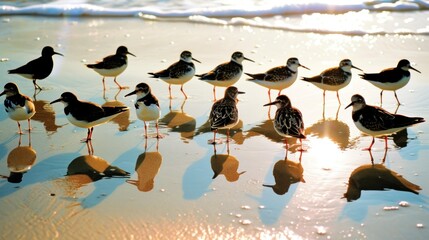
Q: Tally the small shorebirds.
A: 13